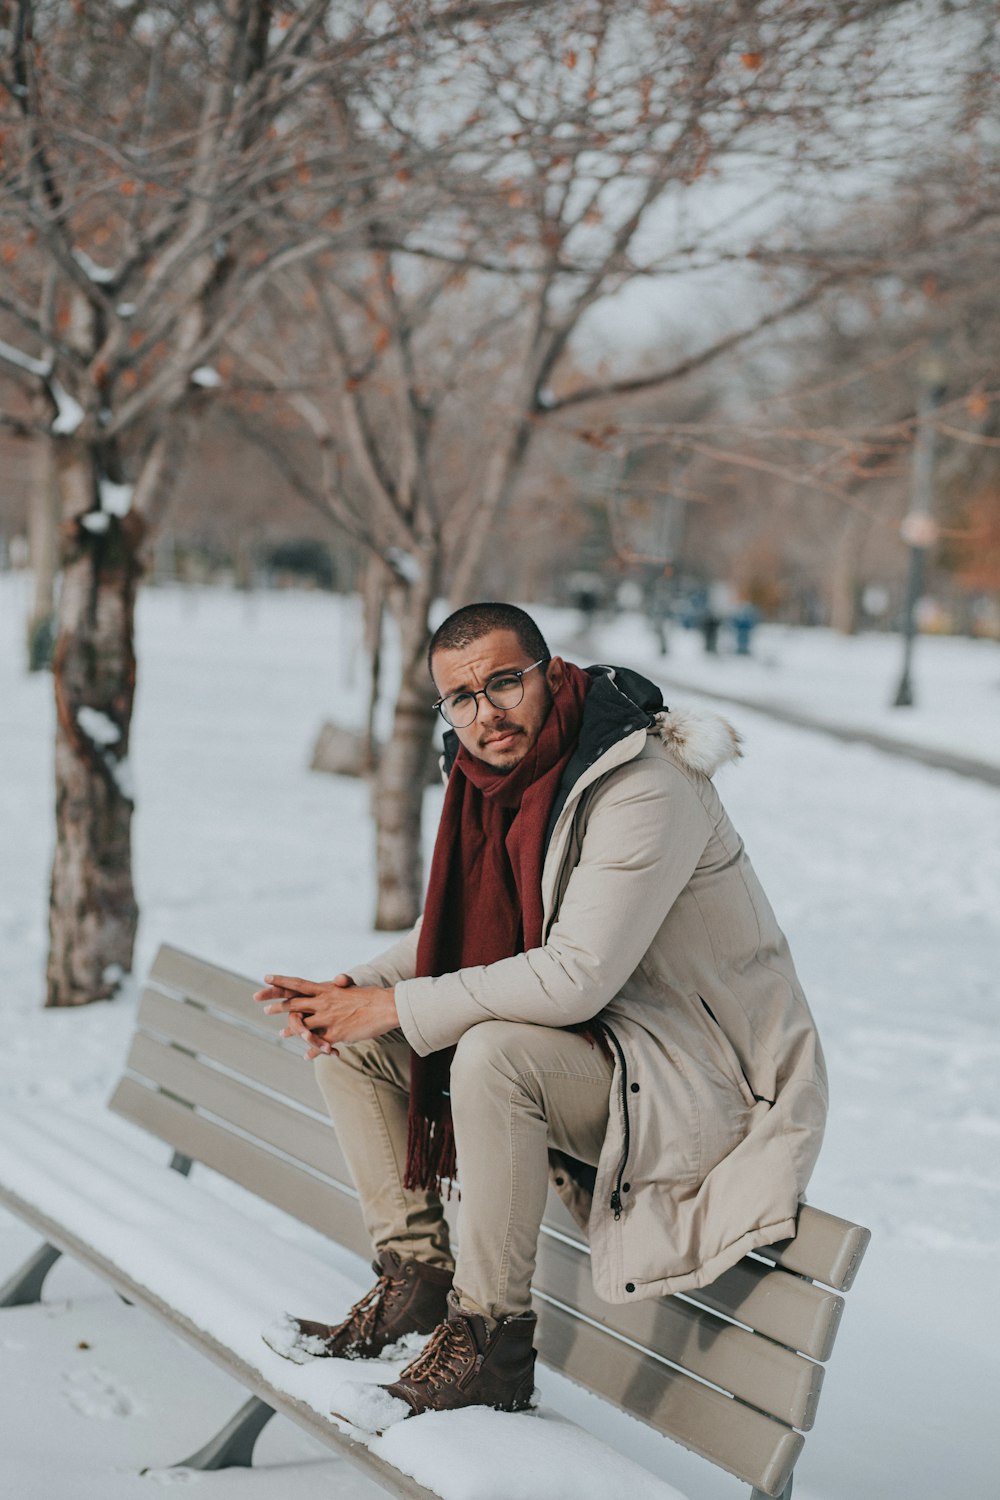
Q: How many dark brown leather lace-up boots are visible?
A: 2